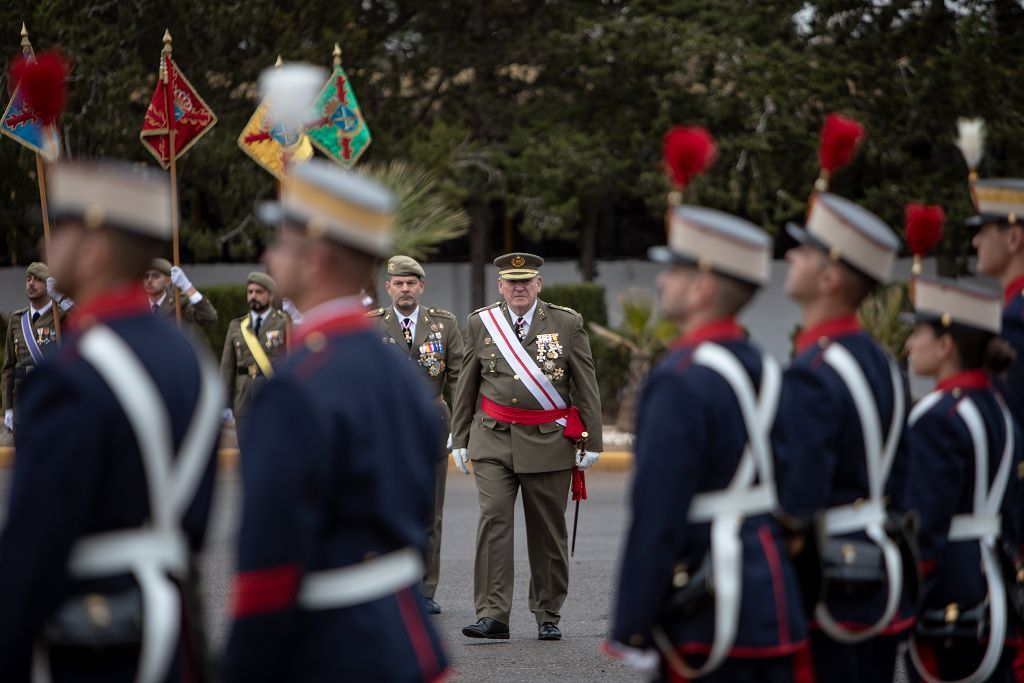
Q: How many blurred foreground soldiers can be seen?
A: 6